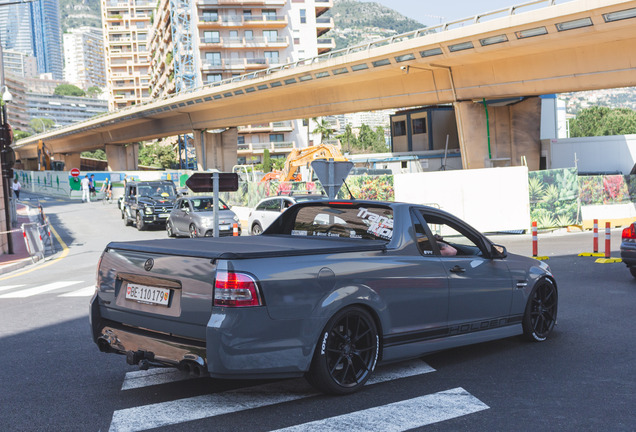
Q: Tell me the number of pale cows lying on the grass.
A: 0